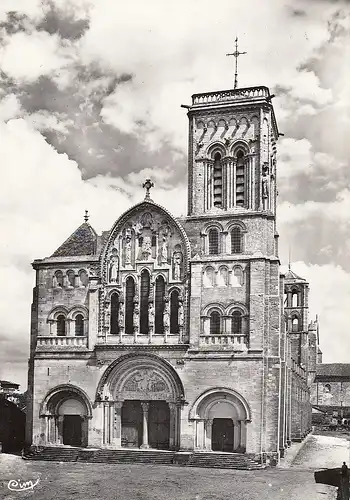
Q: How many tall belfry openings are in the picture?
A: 2